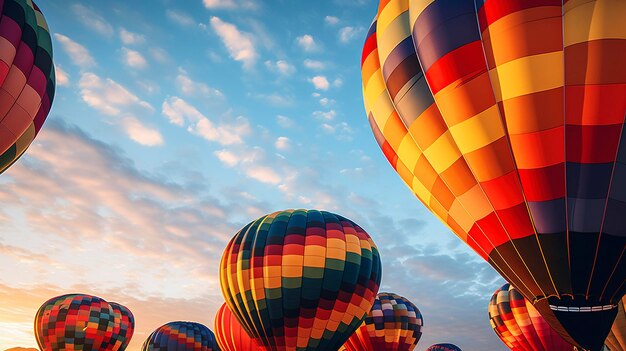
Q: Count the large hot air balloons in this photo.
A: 3